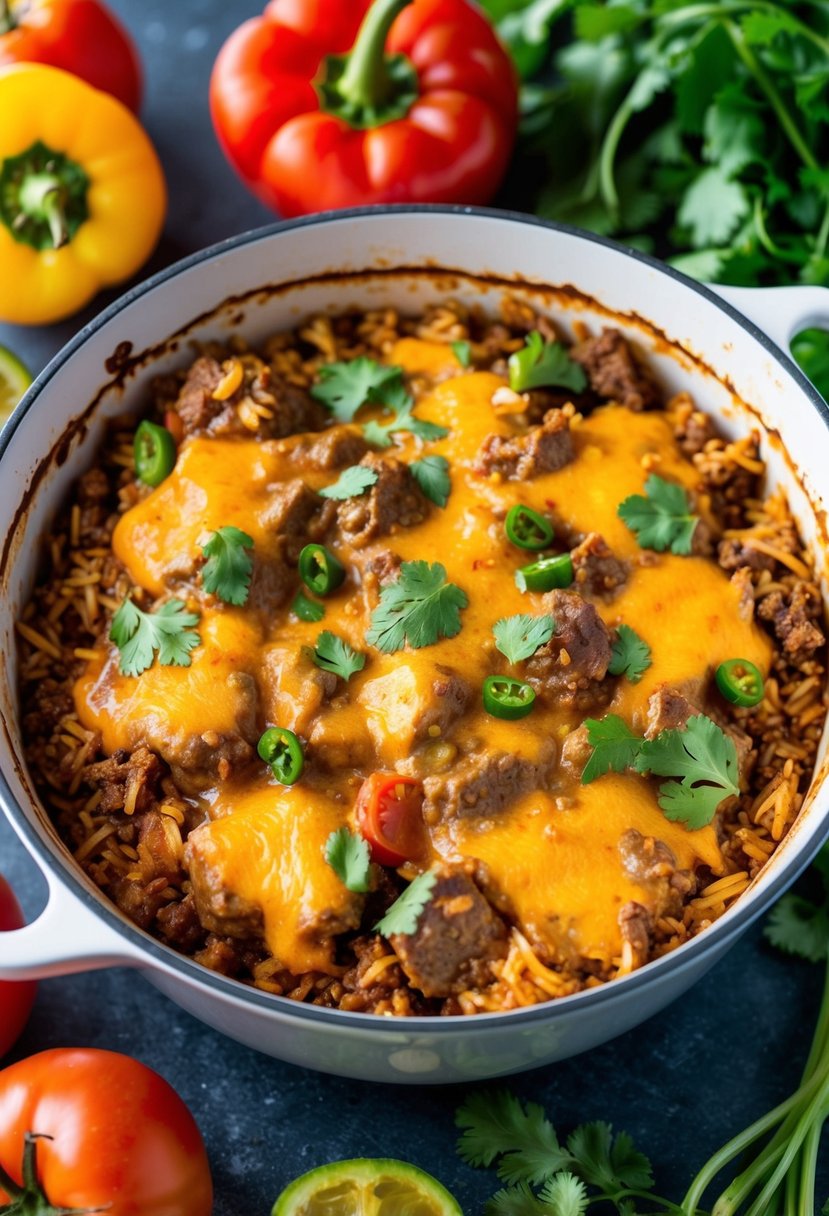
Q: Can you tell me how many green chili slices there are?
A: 7